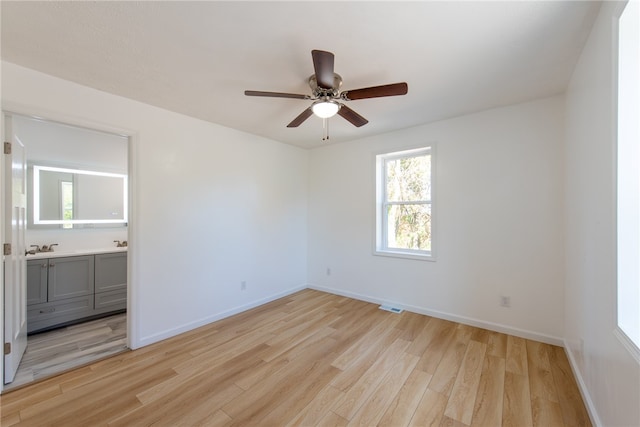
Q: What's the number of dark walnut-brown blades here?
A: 5